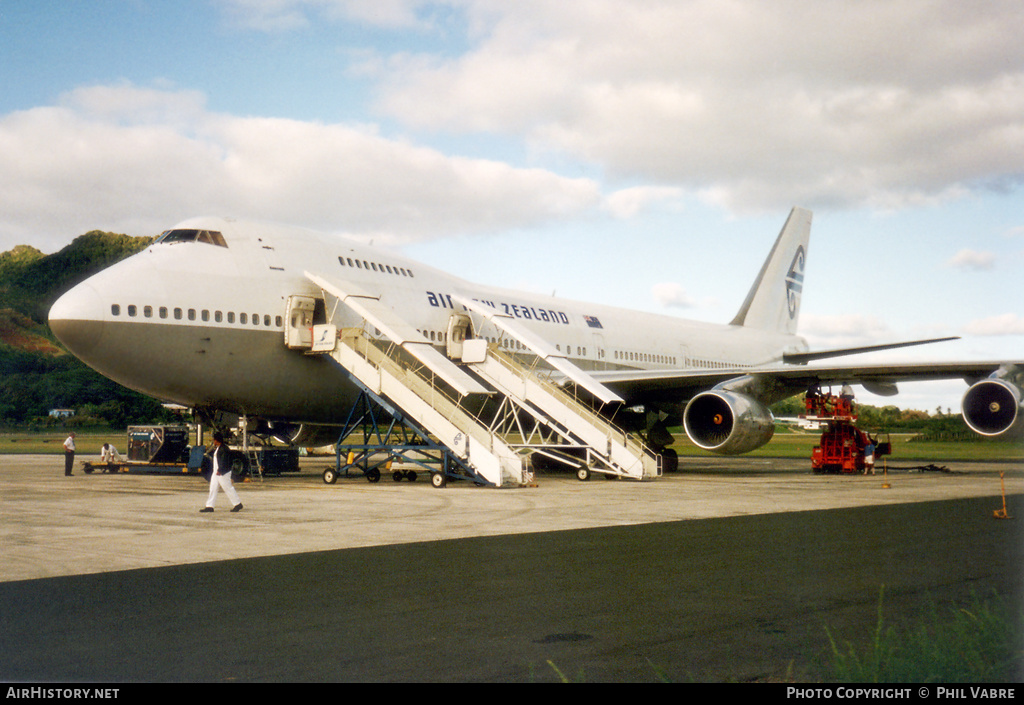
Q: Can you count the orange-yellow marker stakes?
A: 2